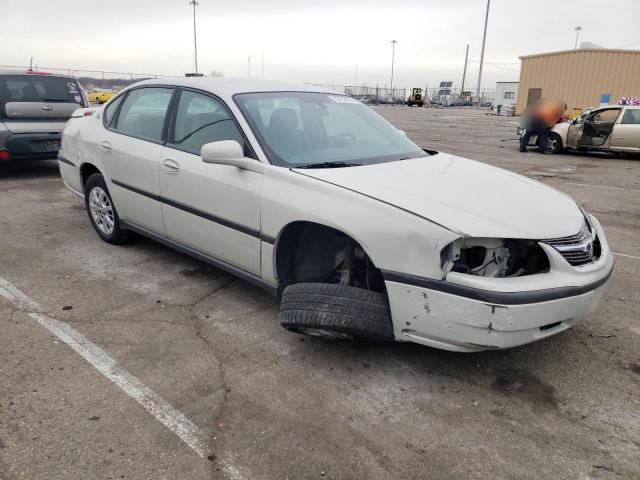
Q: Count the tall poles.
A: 5